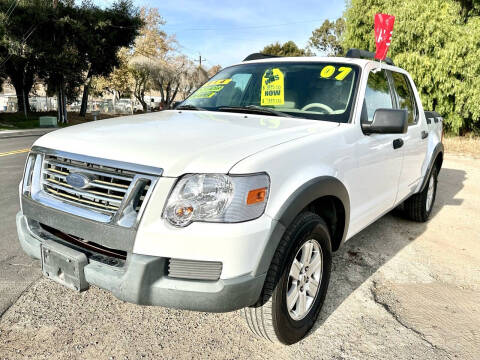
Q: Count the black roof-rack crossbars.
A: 2